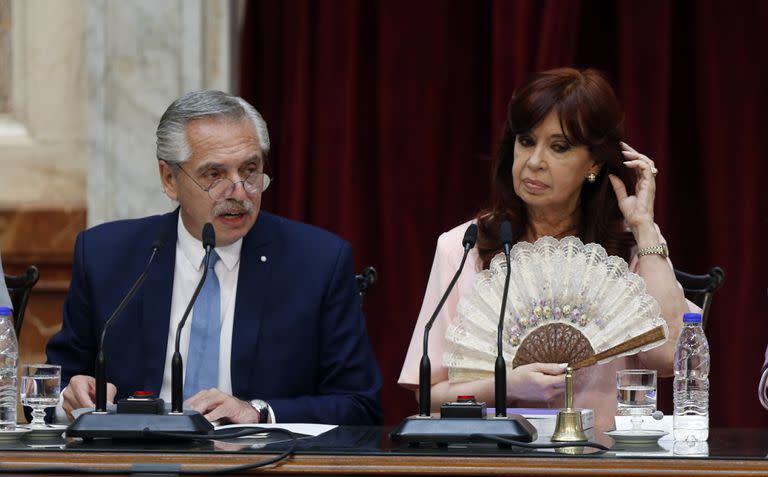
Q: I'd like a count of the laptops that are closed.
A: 0